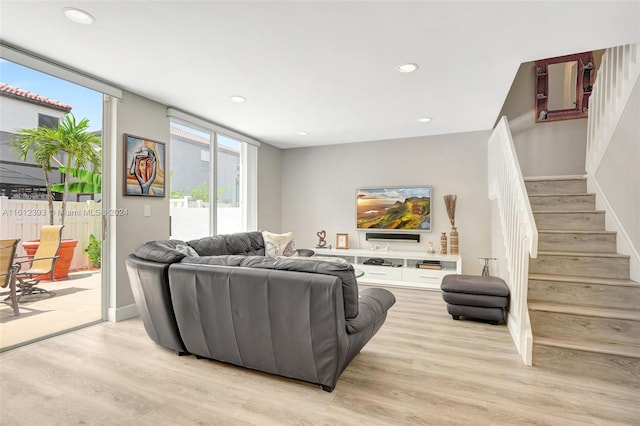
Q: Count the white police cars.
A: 0